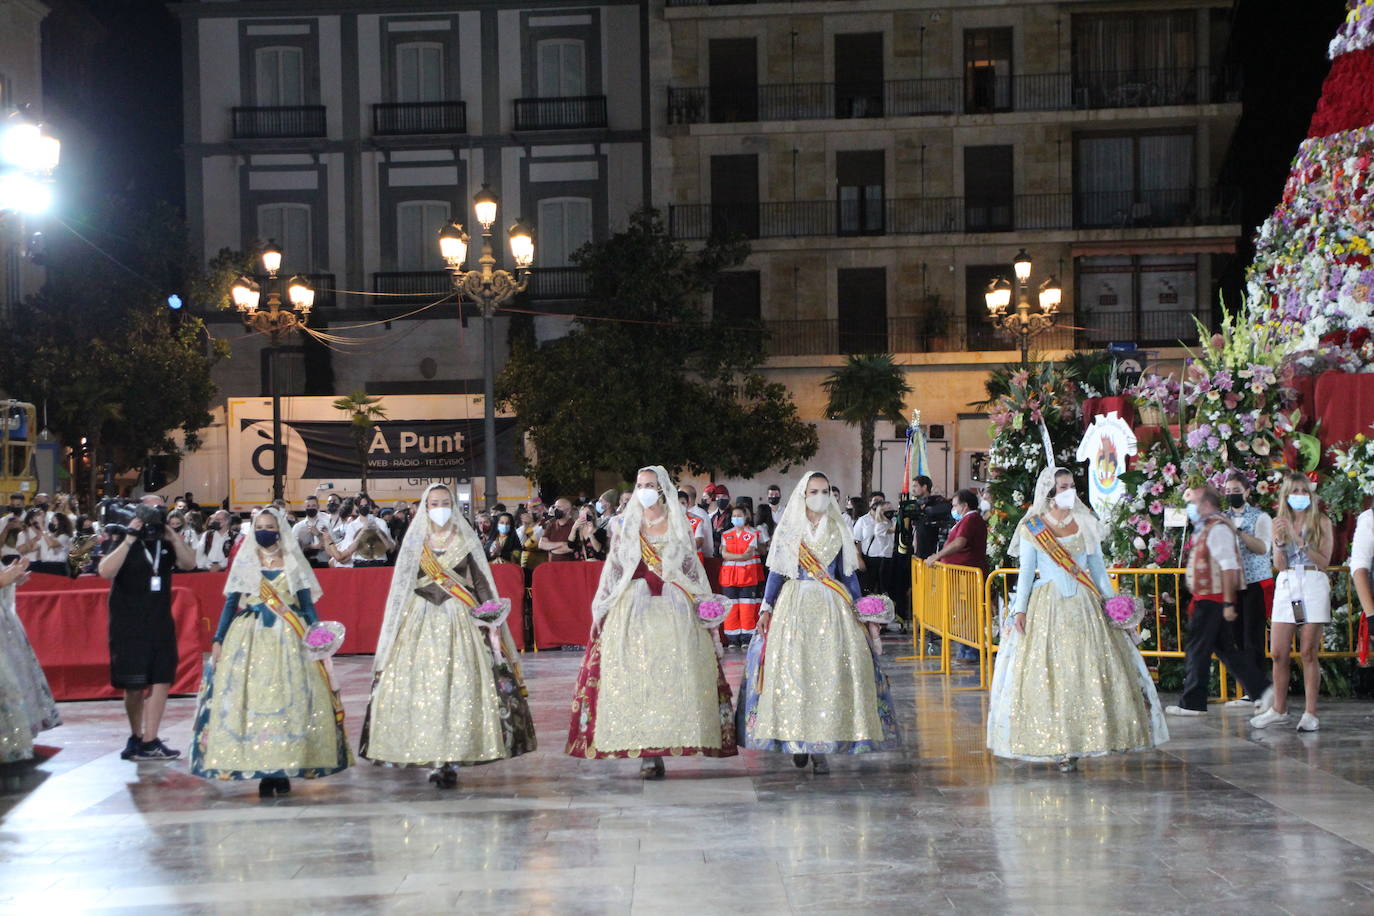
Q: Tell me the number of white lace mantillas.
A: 5